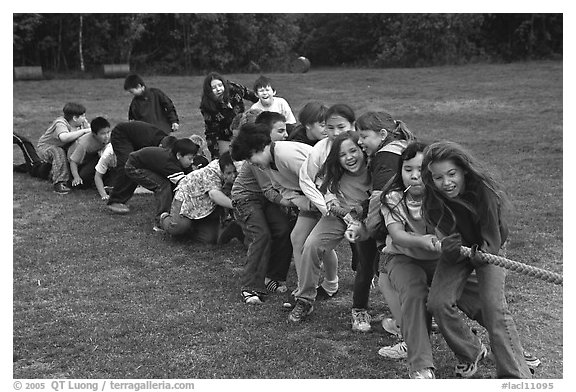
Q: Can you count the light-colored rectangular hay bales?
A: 2